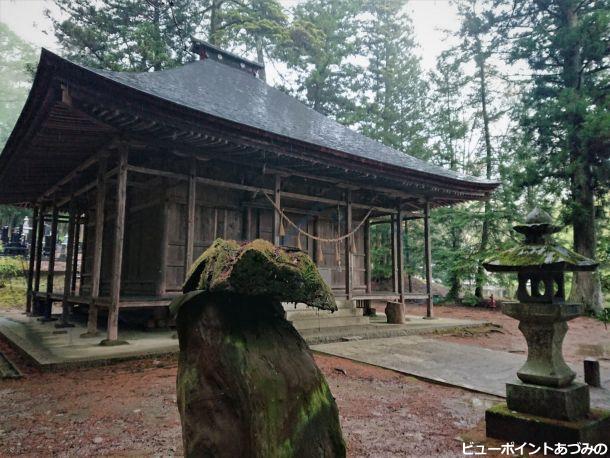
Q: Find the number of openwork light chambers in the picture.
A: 1